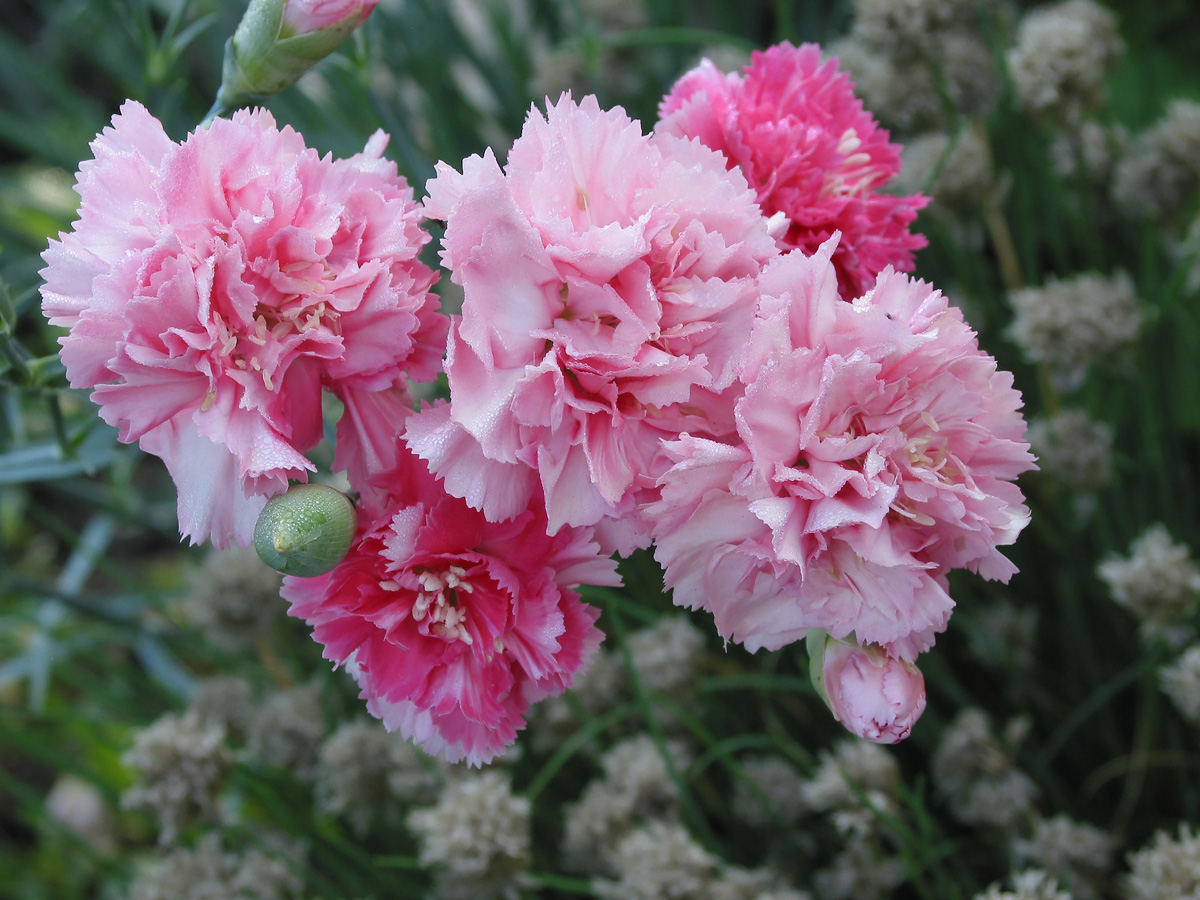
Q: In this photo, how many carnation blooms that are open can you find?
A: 5